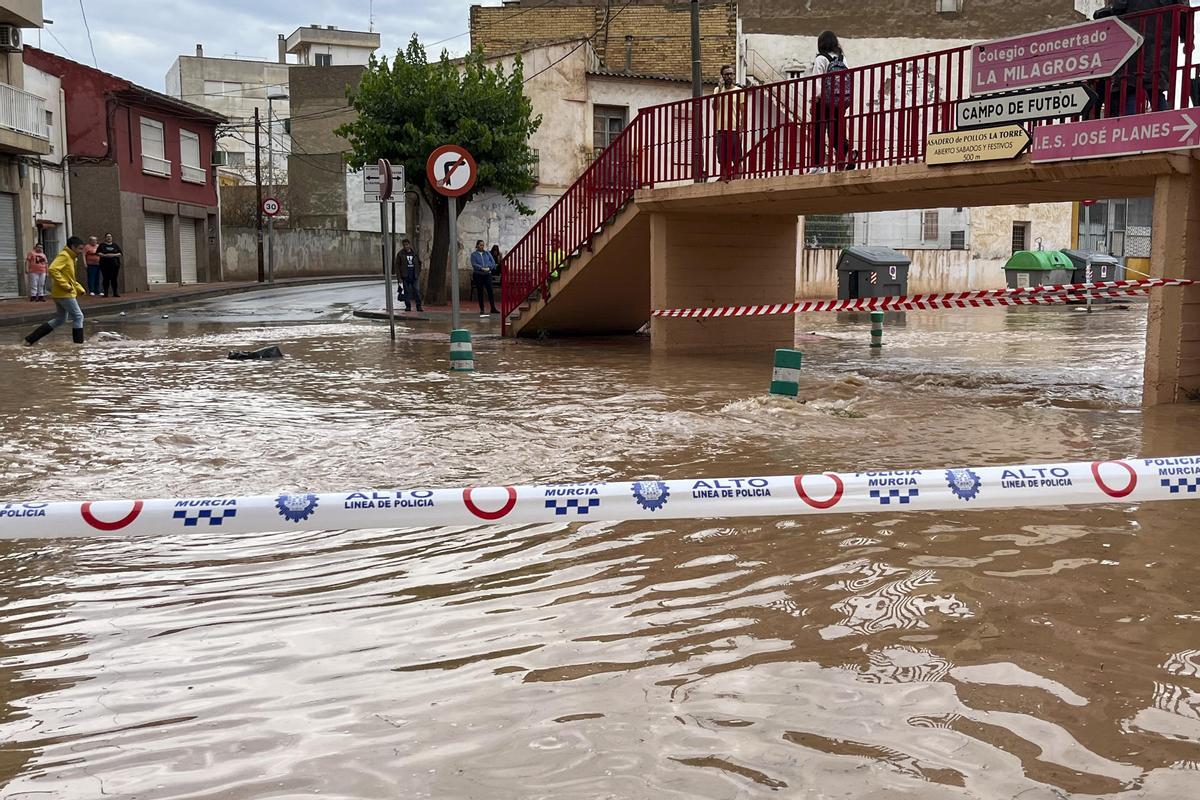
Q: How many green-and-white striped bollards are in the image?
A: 3